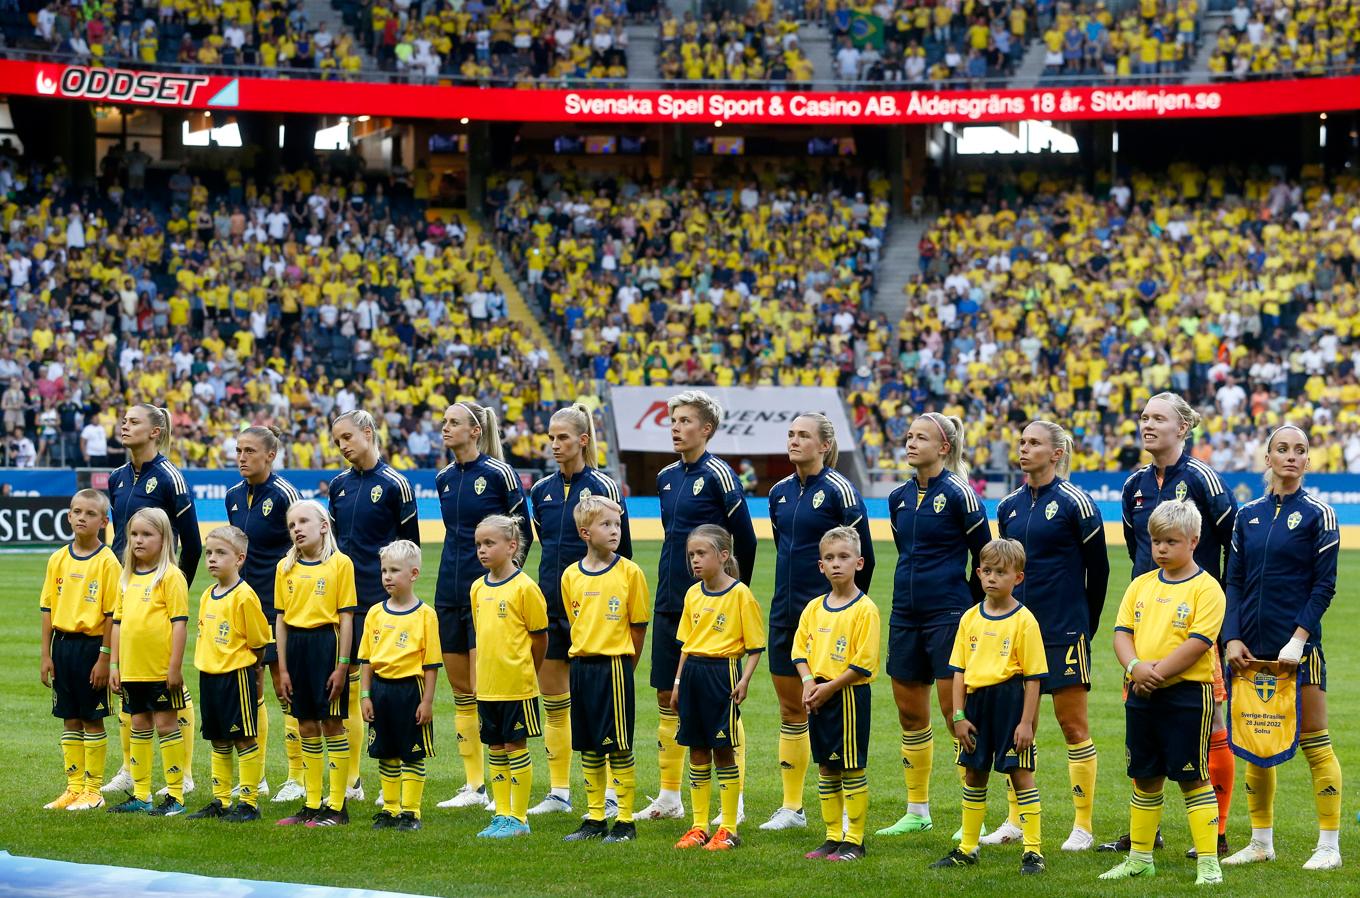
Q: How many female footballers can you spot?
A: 11